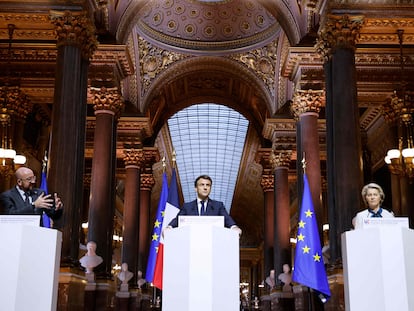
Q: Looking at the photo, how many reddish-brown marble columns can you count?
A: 6